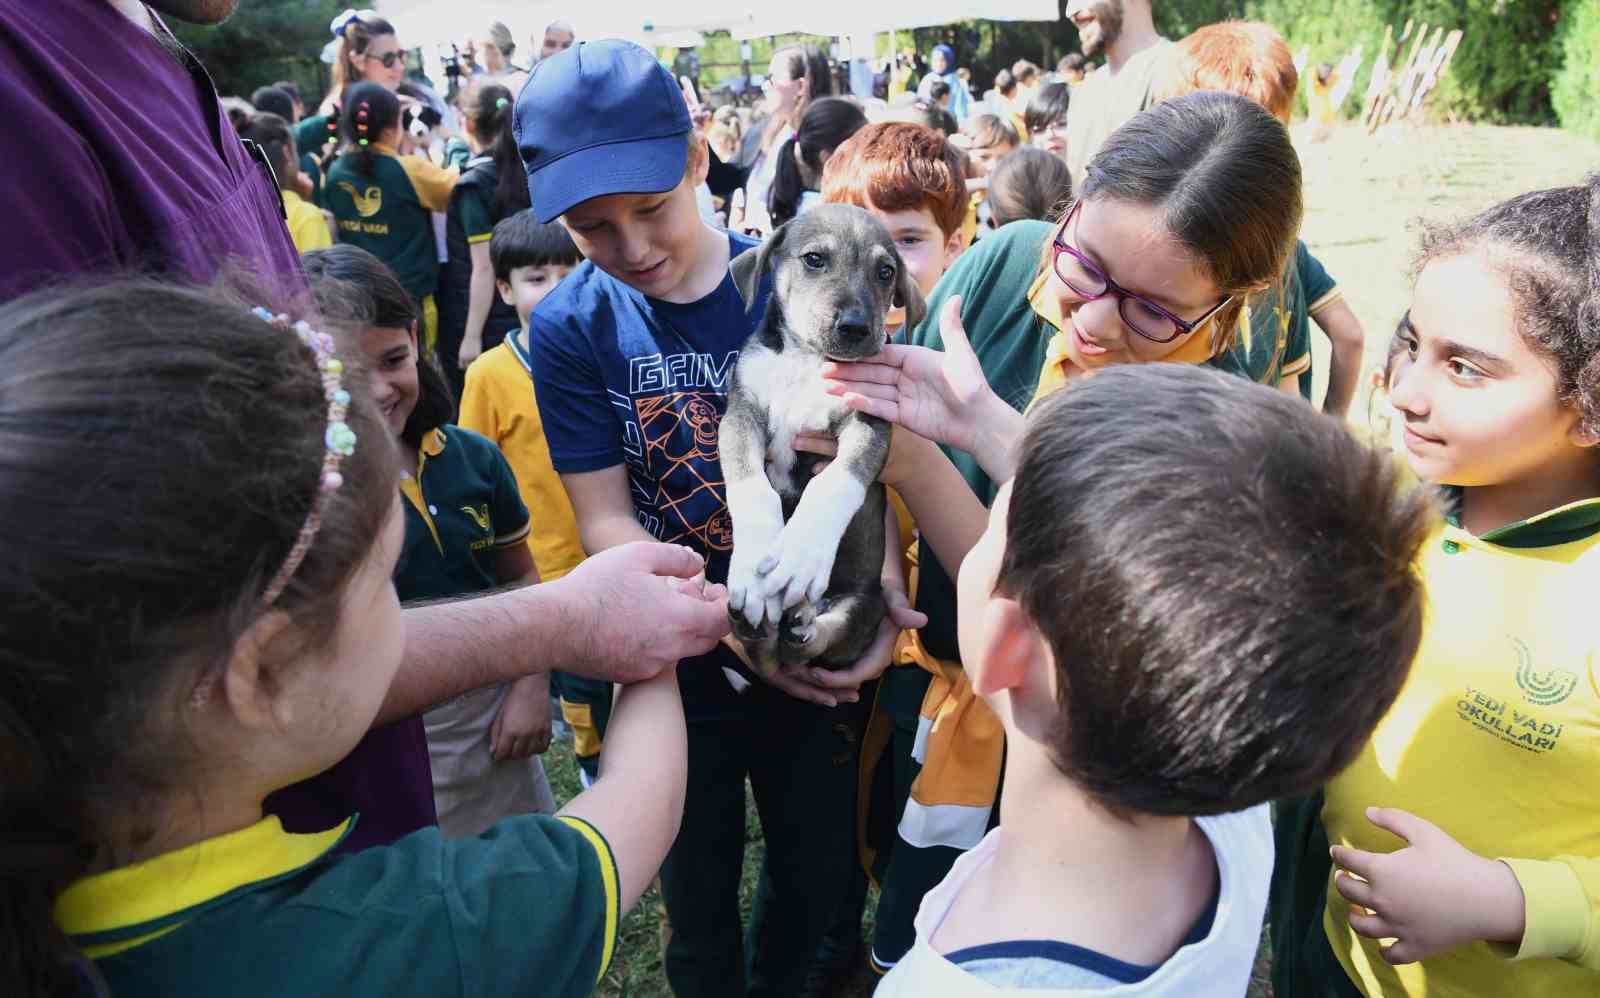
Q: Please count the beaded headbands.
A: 1